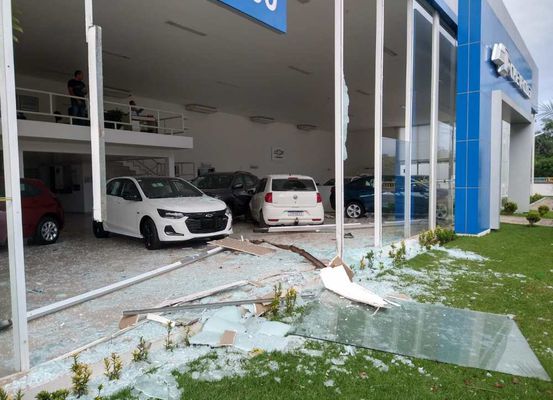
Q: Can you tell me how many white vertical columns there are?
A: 6